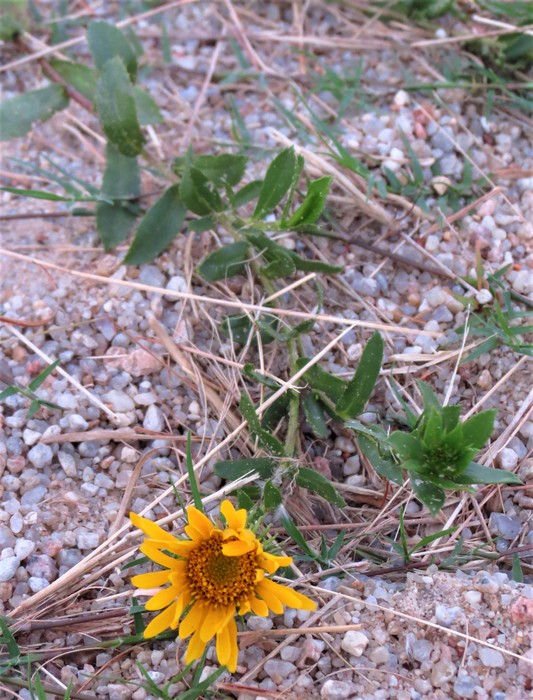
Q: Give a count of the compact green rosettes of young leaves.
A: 1